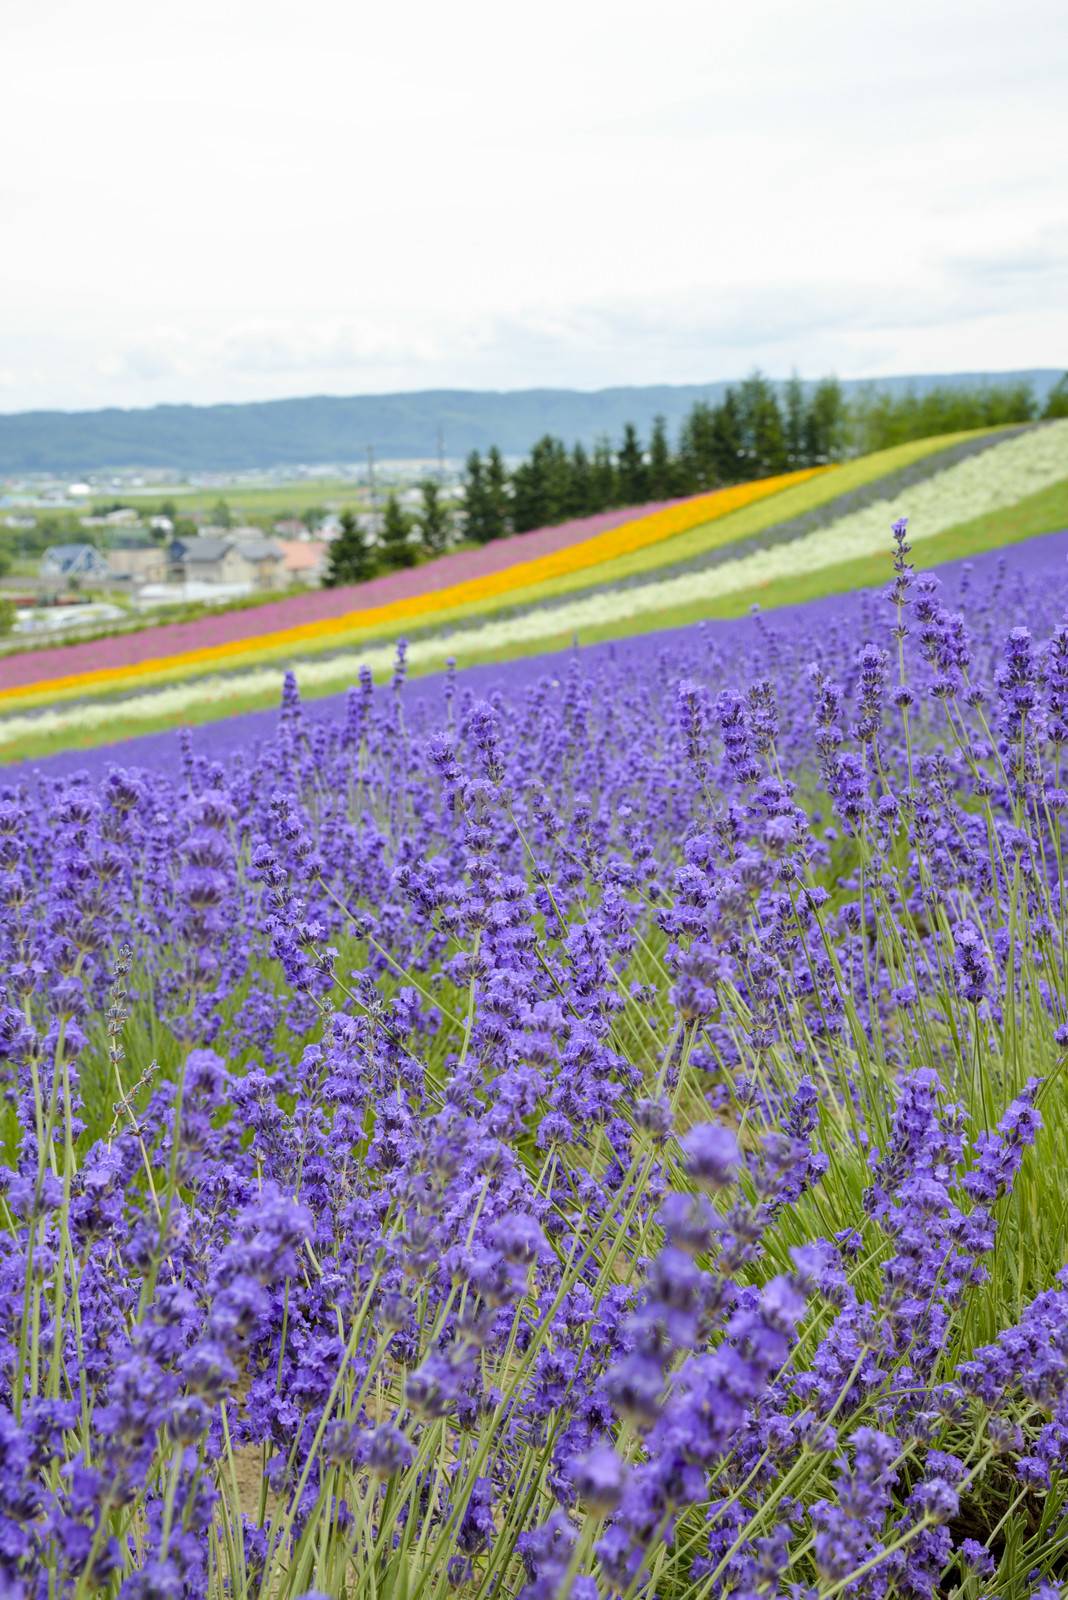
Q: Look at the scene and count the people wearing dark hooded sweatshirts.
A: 0